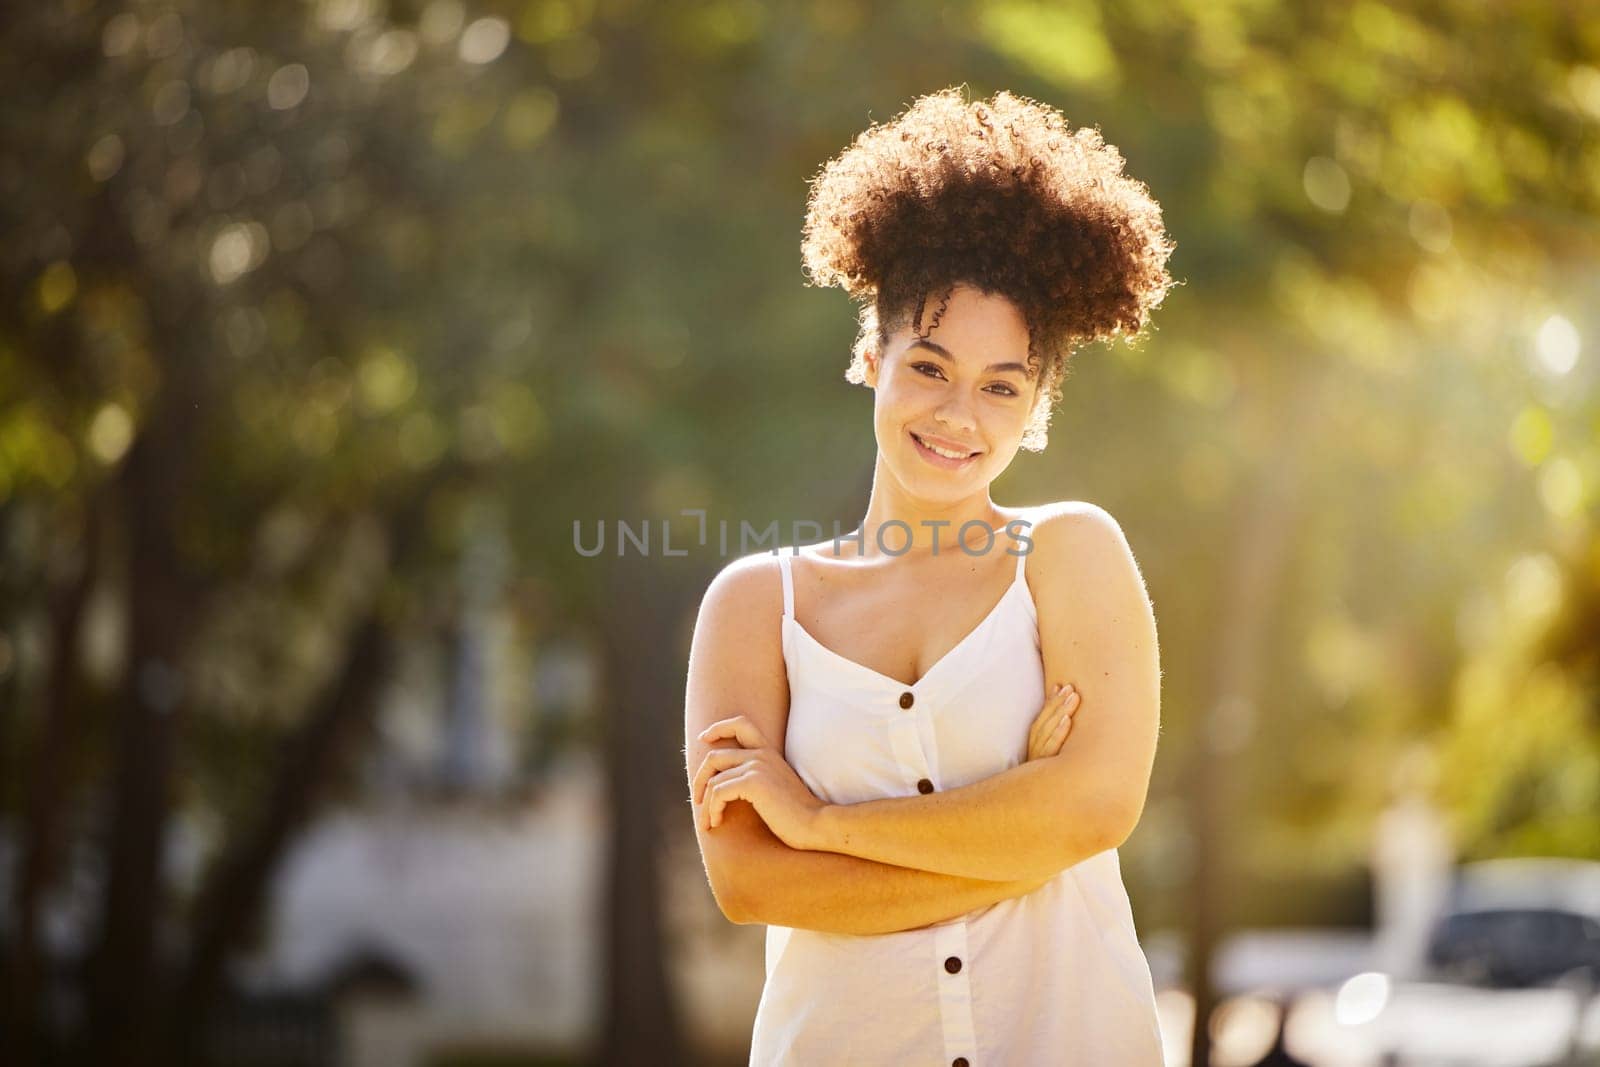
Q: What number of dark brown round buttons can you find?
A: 4